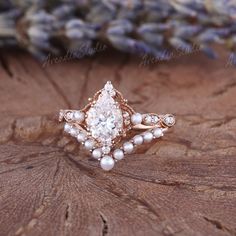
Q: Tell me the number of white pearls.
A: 13